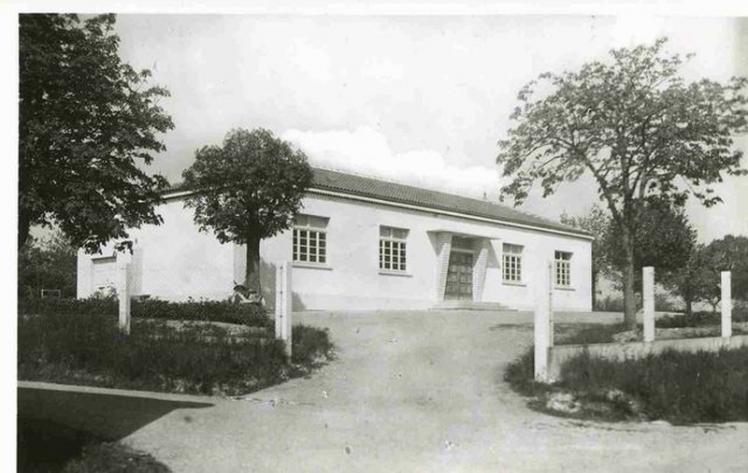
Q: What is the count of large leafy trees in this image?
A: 3